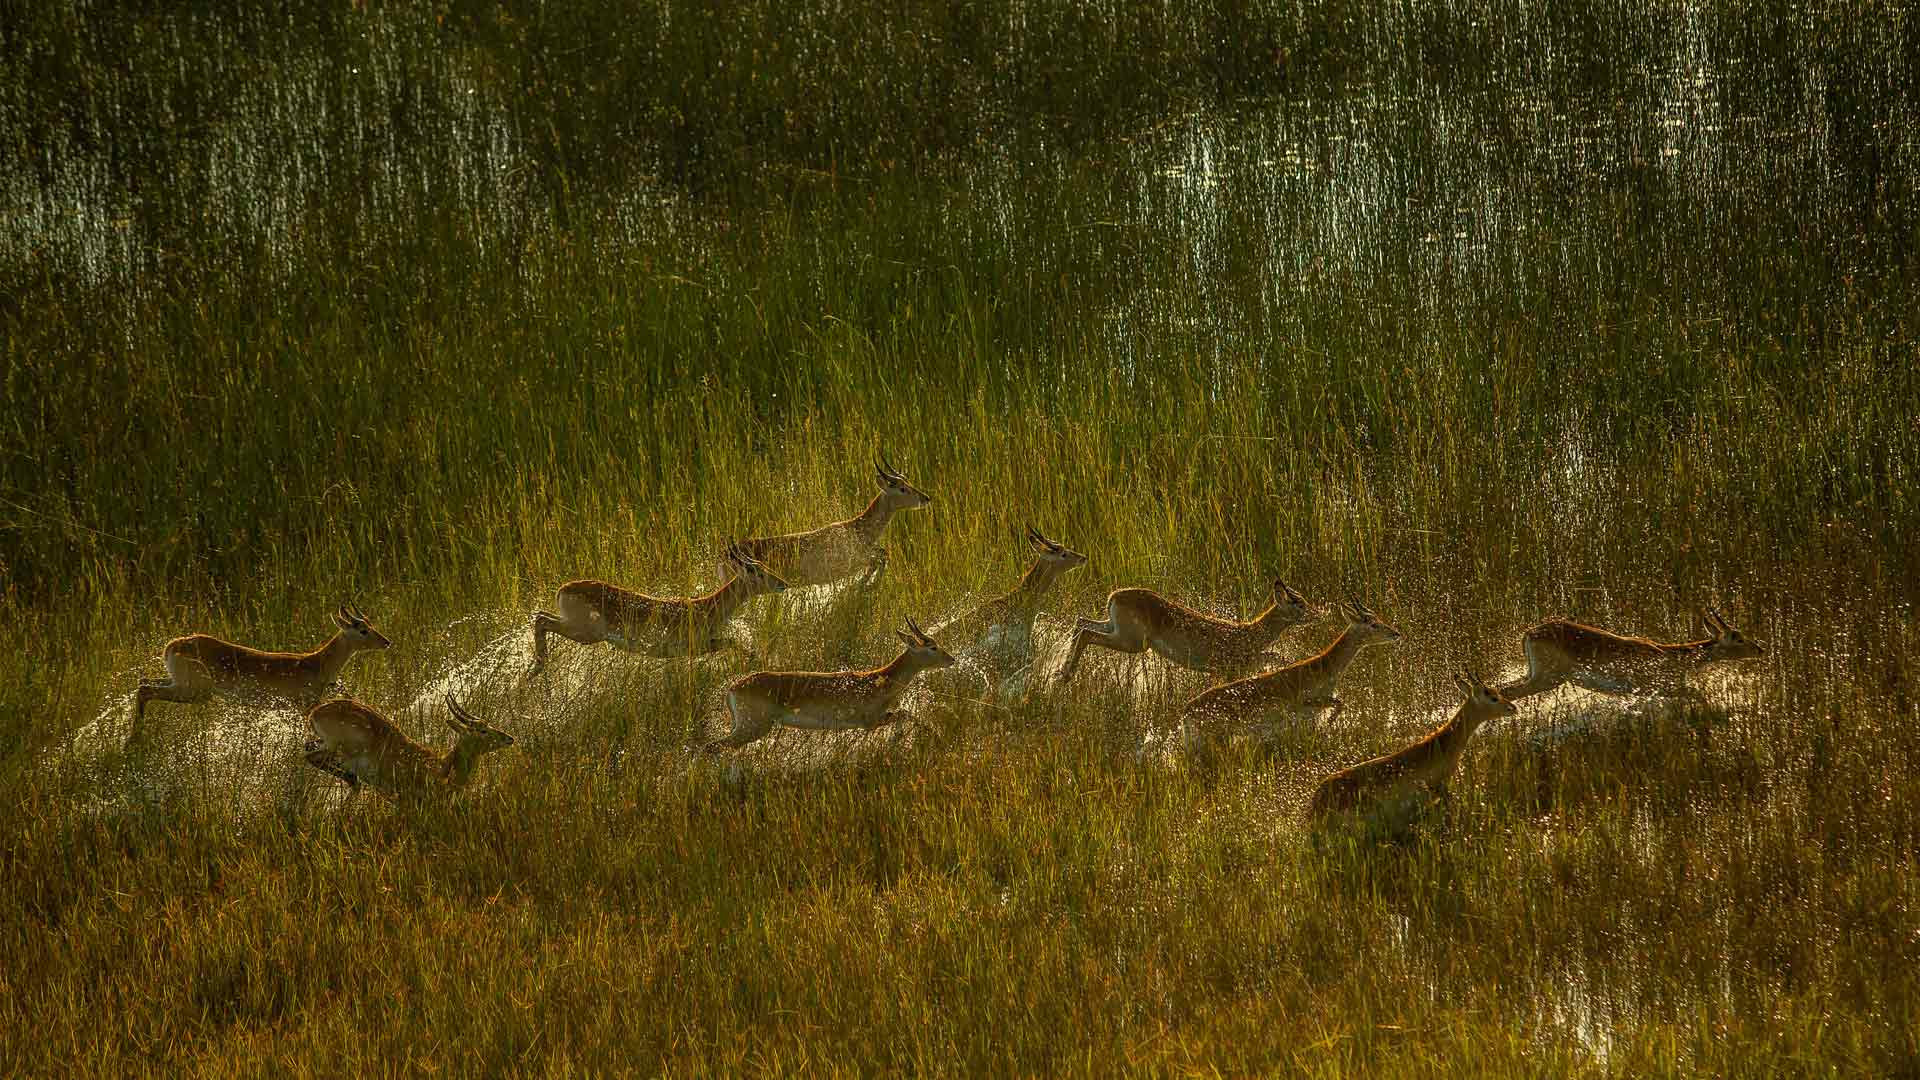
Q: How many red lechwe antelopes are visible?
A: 10